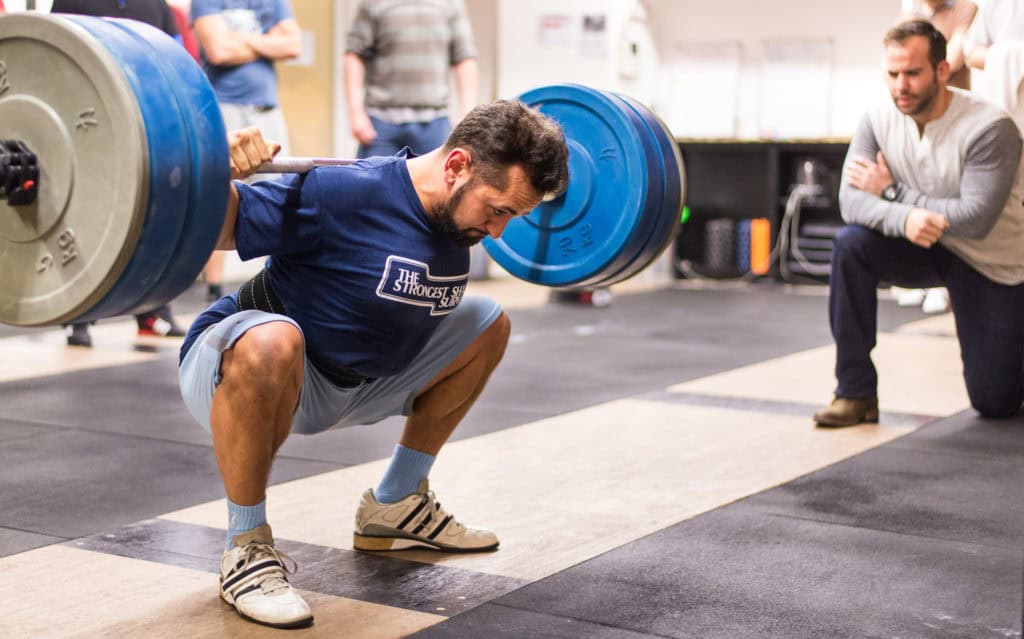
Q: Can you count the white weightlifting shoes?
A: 2